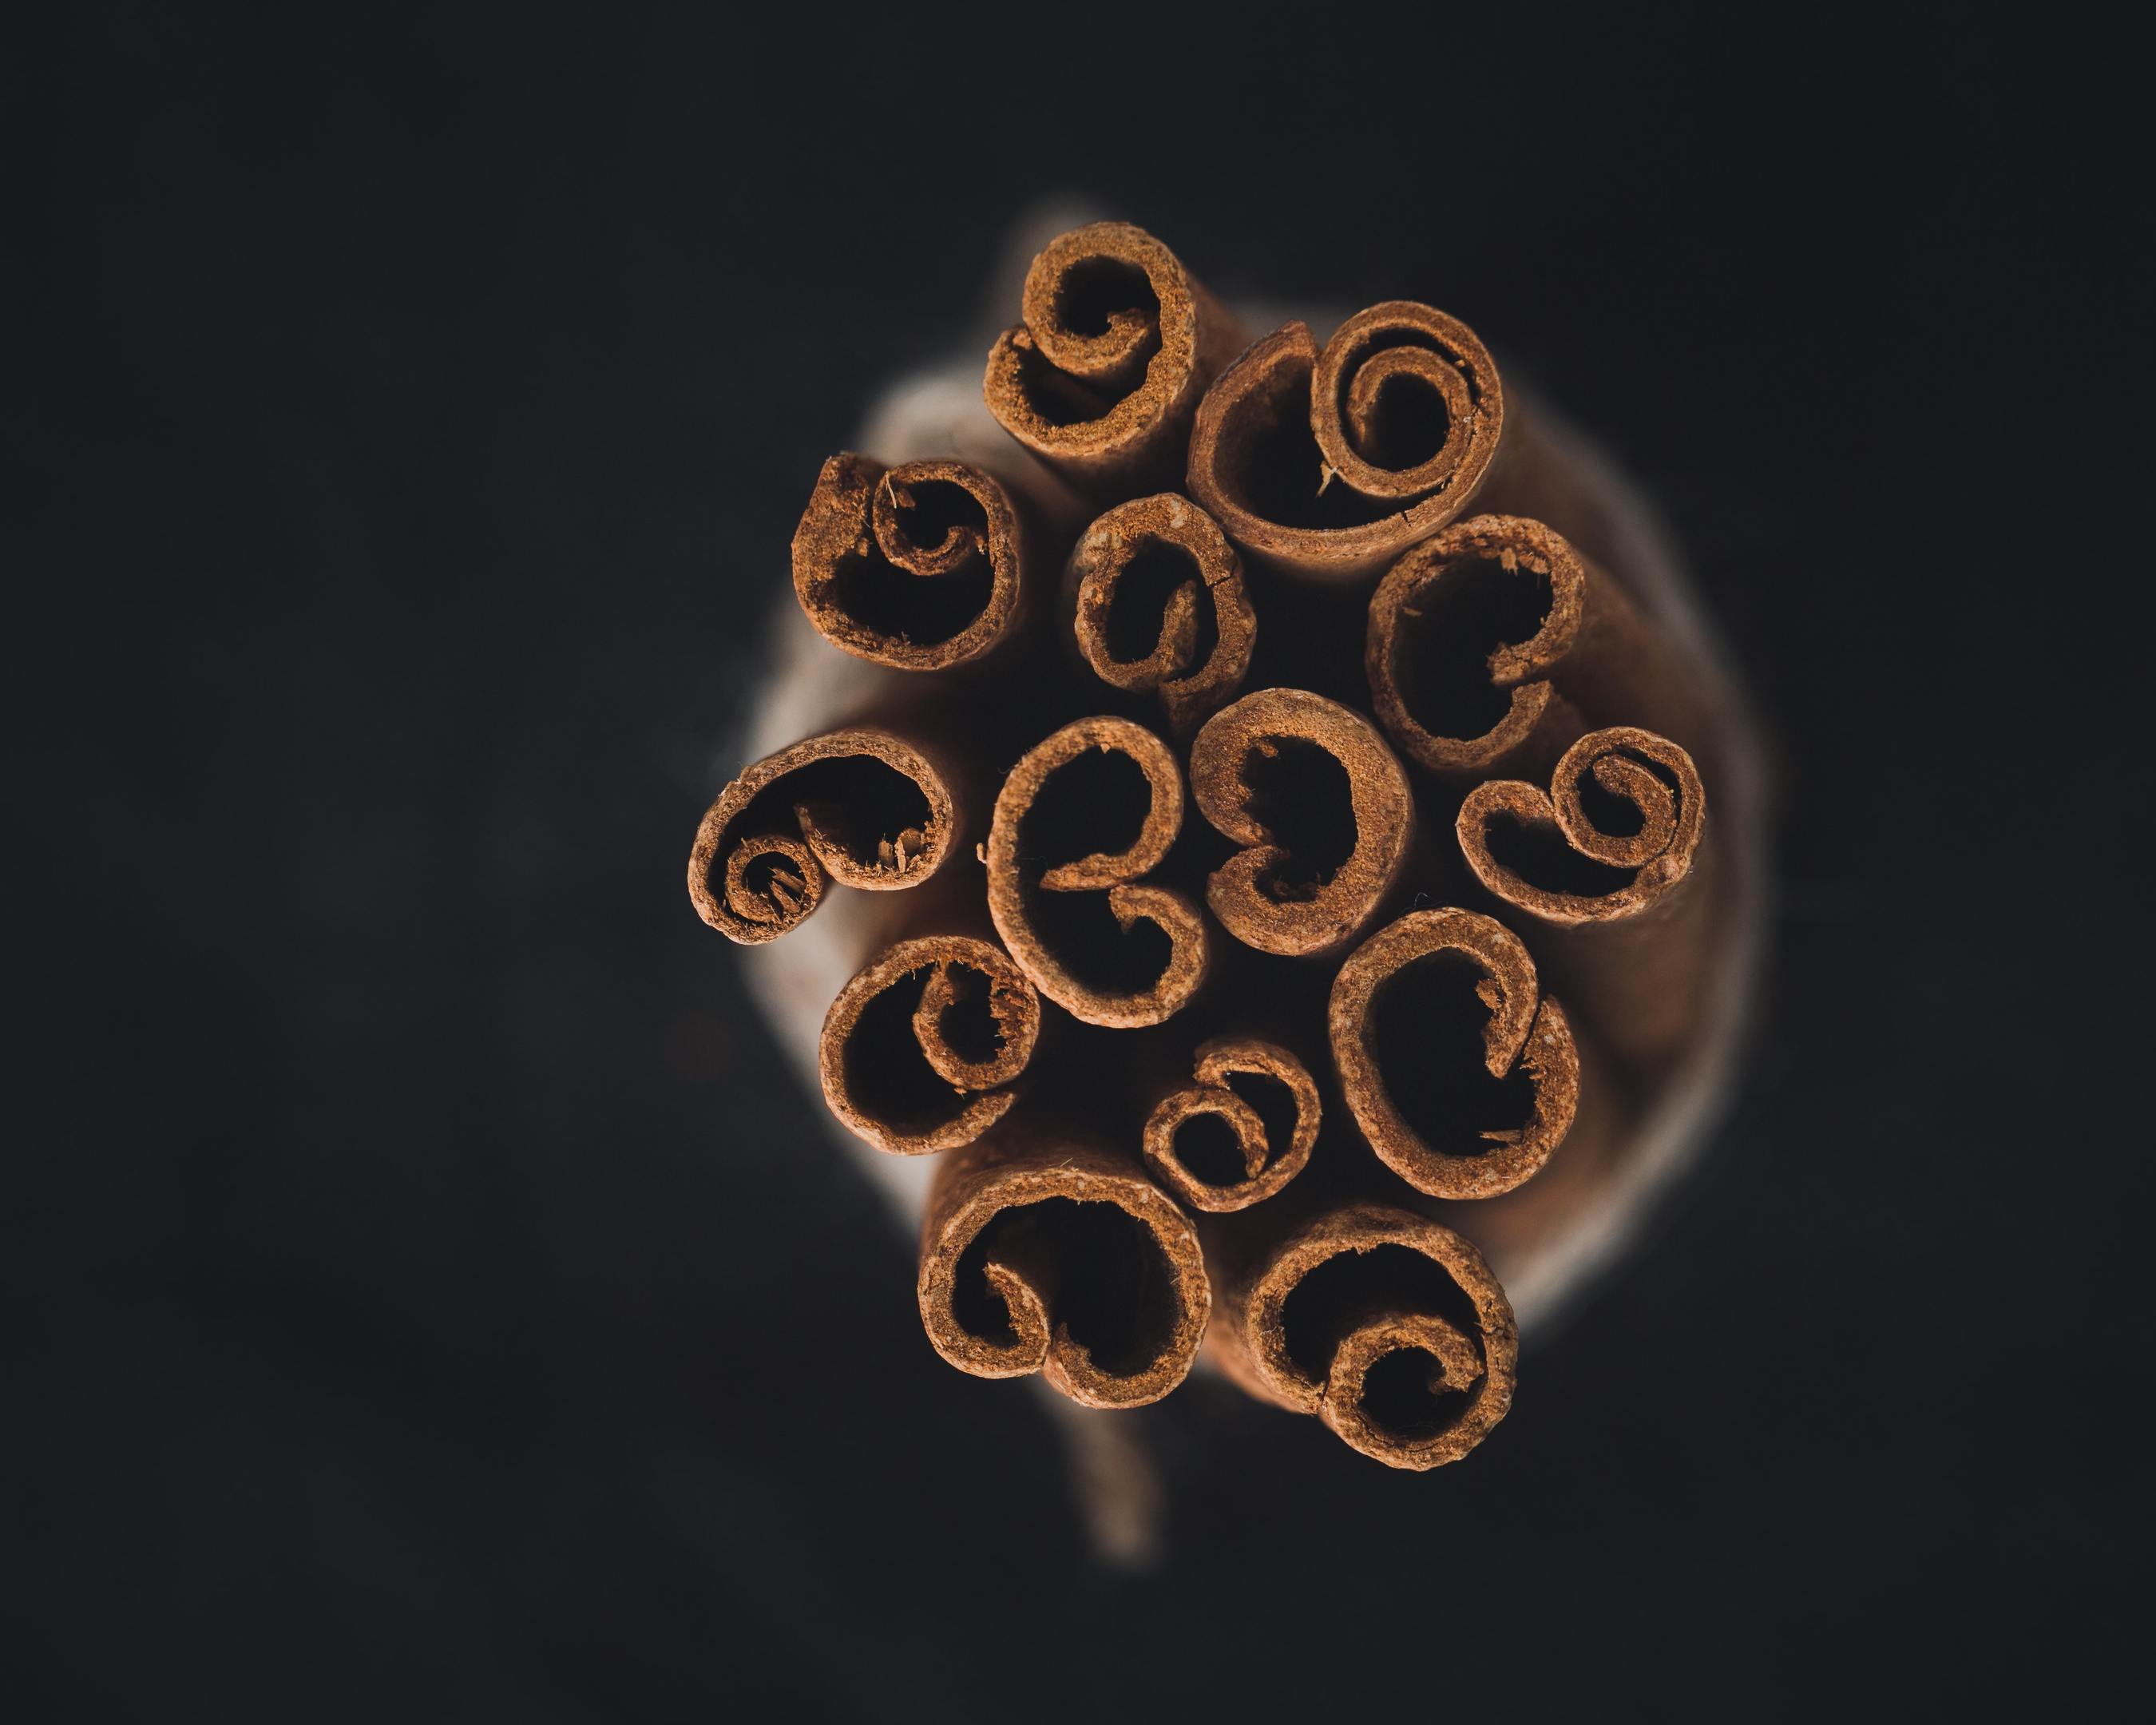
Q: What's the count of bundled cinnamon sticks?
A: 14